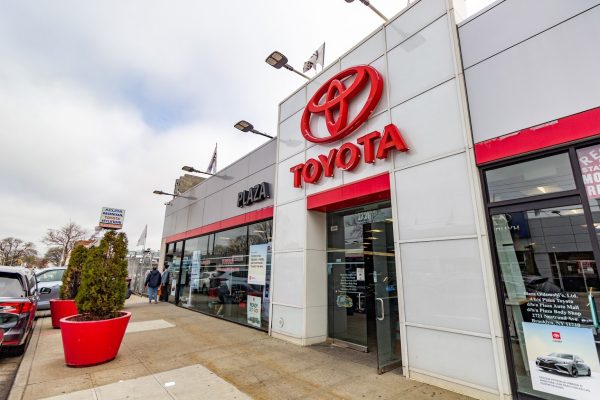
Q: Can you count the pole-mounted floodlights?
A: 5